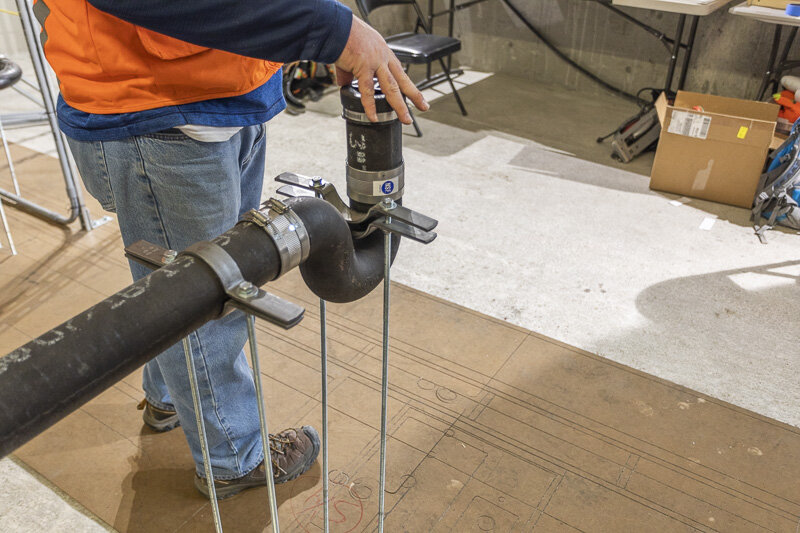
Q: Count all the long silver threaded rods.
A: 4